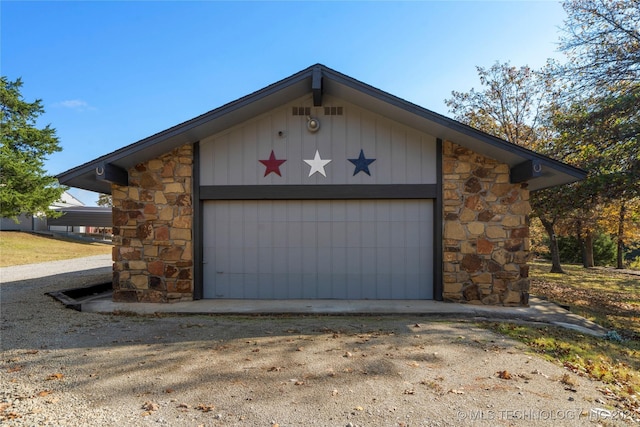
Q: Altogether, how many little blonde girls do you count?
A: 0